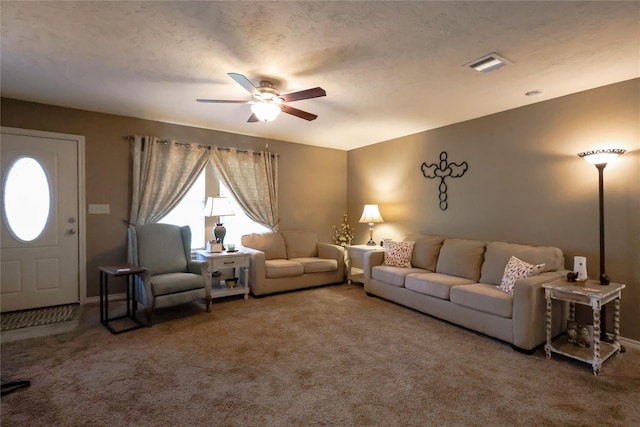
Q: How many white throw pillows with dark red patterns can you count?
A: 2